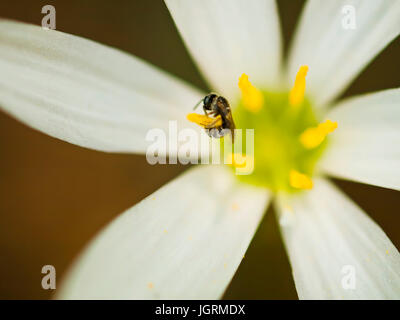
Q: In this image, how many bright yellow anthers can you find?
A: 6